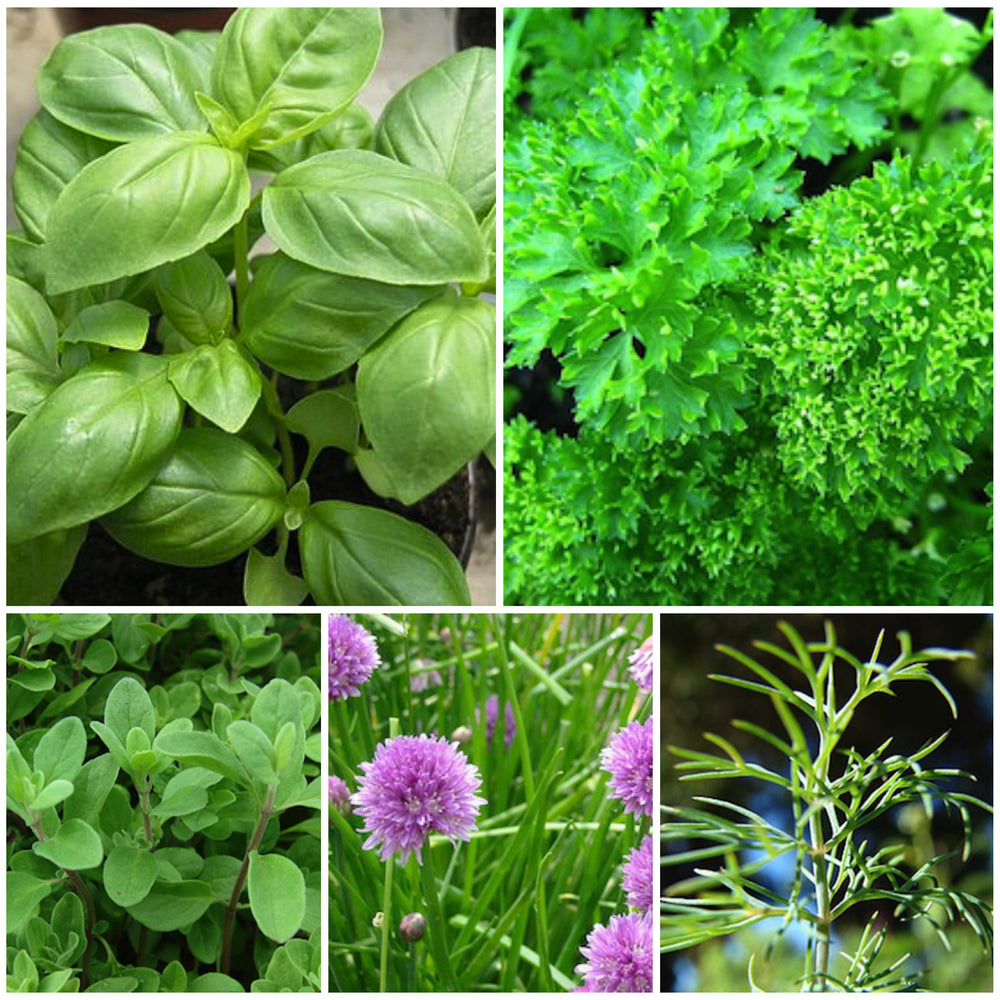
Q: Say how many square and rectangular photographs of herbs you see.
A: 5